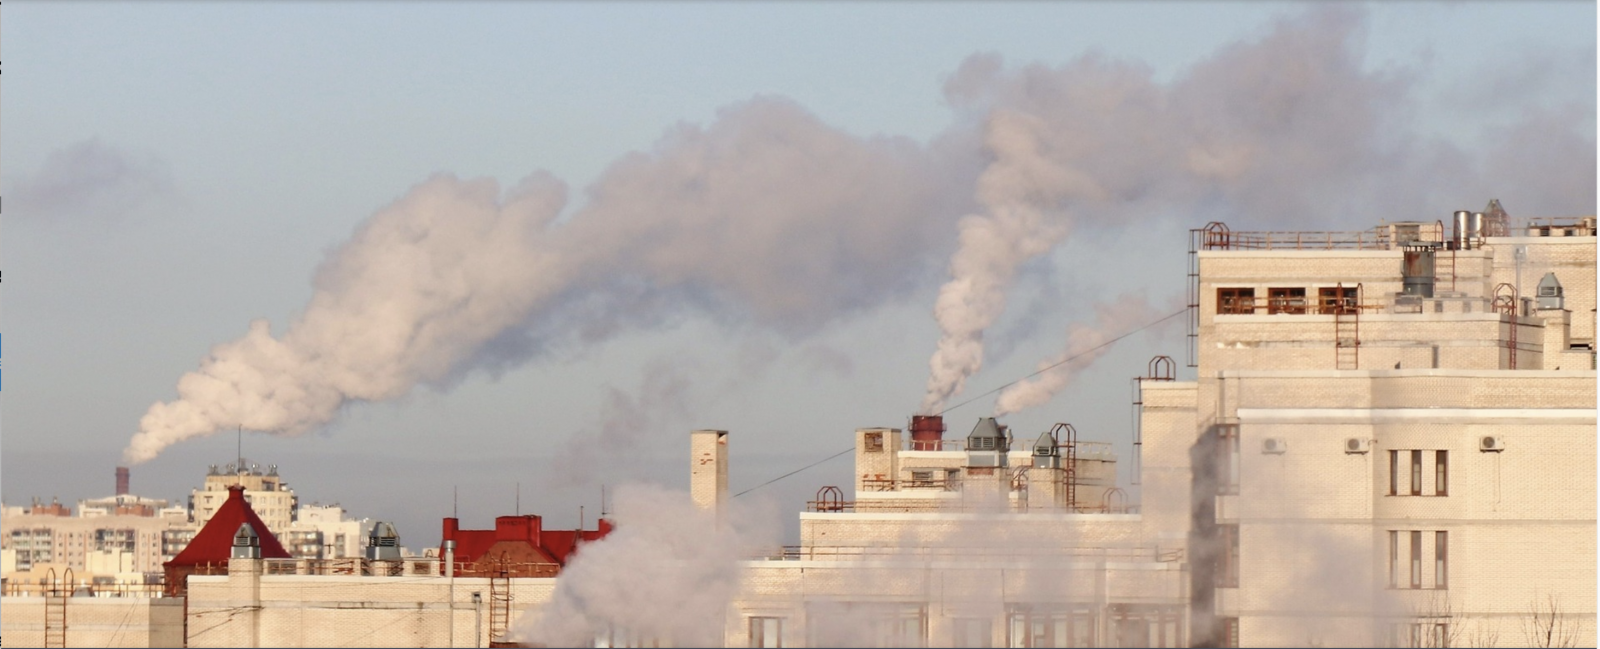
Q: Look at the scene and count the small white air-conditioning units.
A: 3